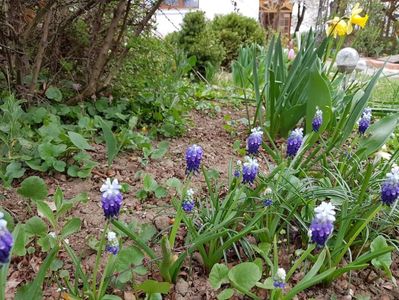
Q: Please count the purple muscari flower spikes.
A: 15